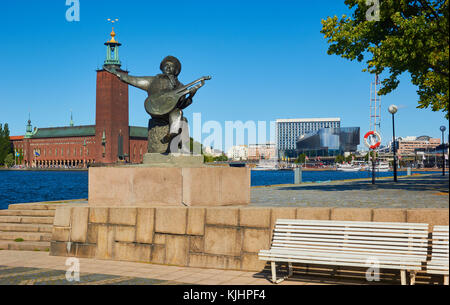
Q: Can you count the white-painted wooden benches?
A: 2